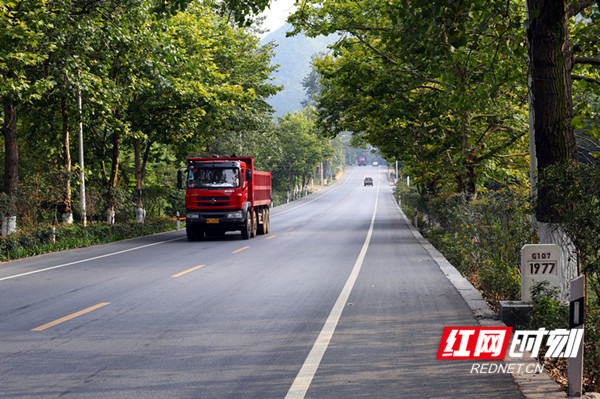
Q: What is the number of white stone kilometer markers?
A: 1